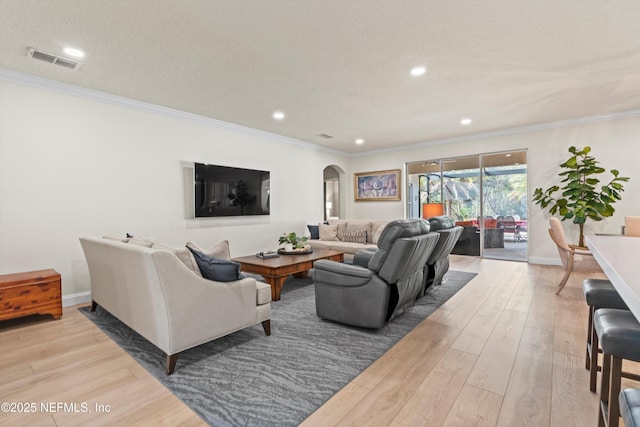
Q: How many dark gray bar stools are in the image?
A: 3